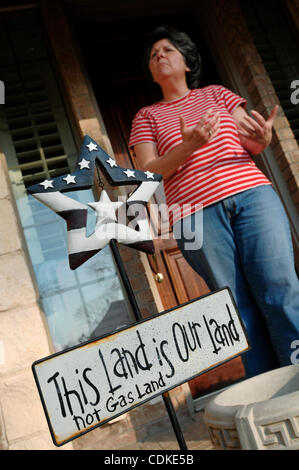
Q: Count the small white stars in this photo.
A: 7